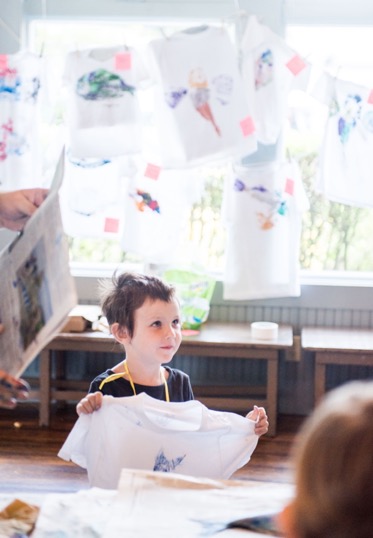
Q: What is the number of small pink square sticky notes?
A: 8